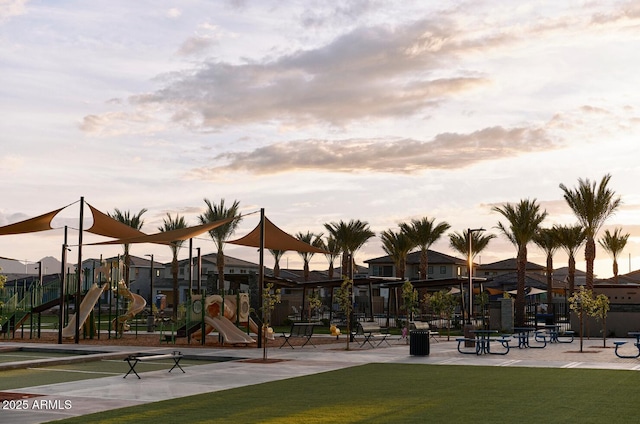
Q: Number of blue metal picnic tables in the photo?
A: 4